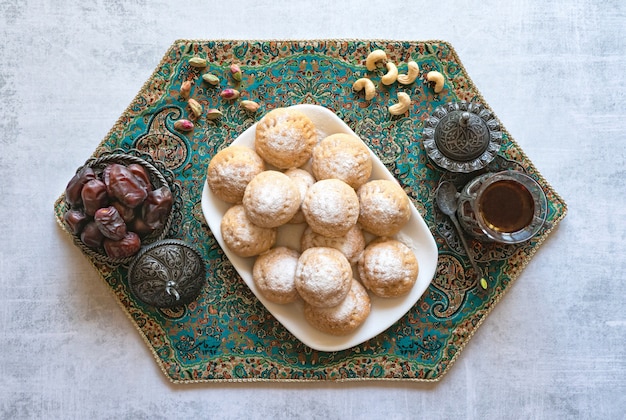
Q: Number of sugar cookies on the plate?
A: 13